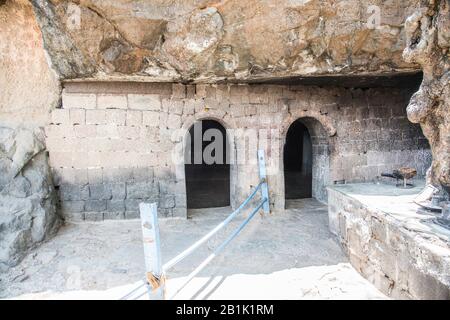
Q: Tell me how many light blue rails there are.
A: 2